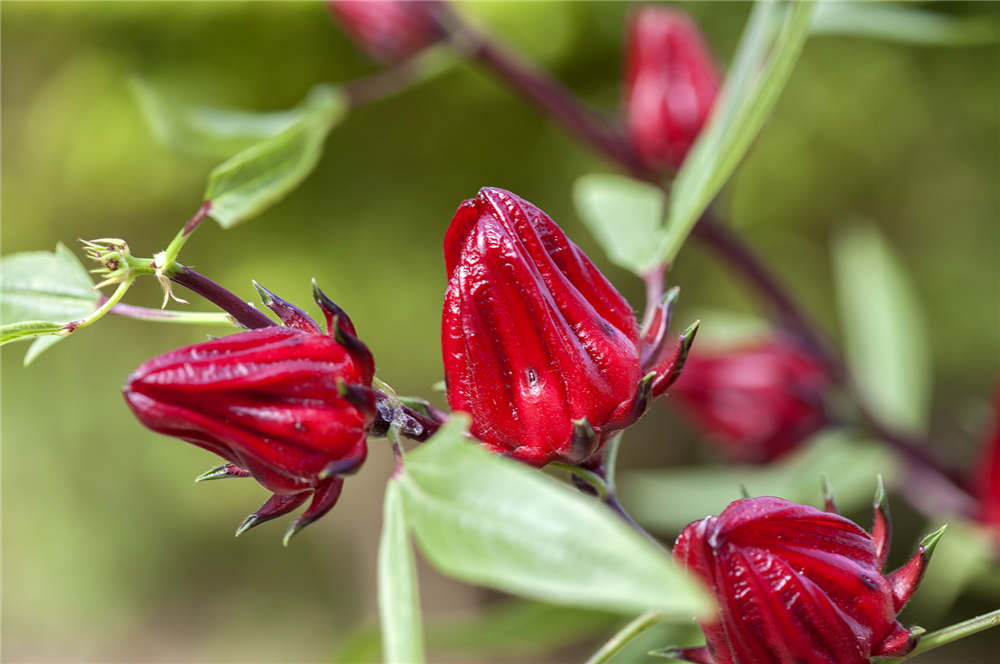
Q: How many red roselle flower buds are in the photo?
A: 7